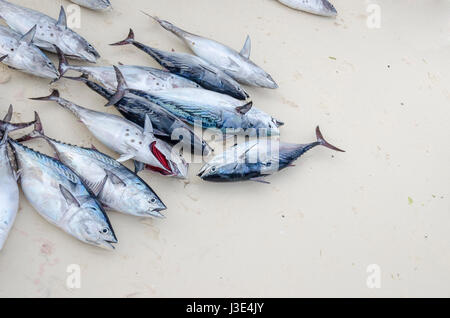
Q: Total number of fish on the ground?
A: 14